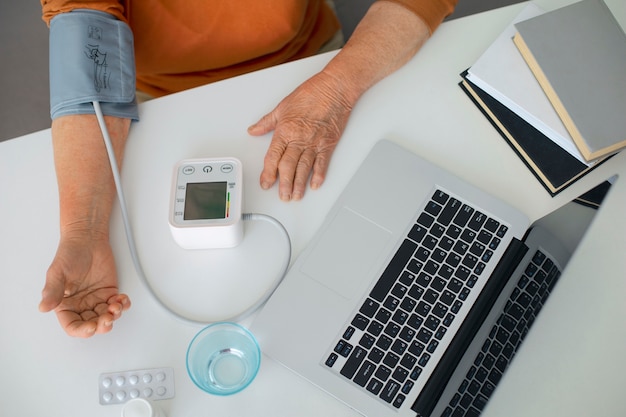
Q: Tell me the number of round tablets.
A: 10